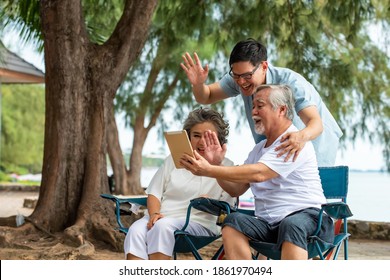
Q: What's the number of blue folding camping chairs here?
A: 2